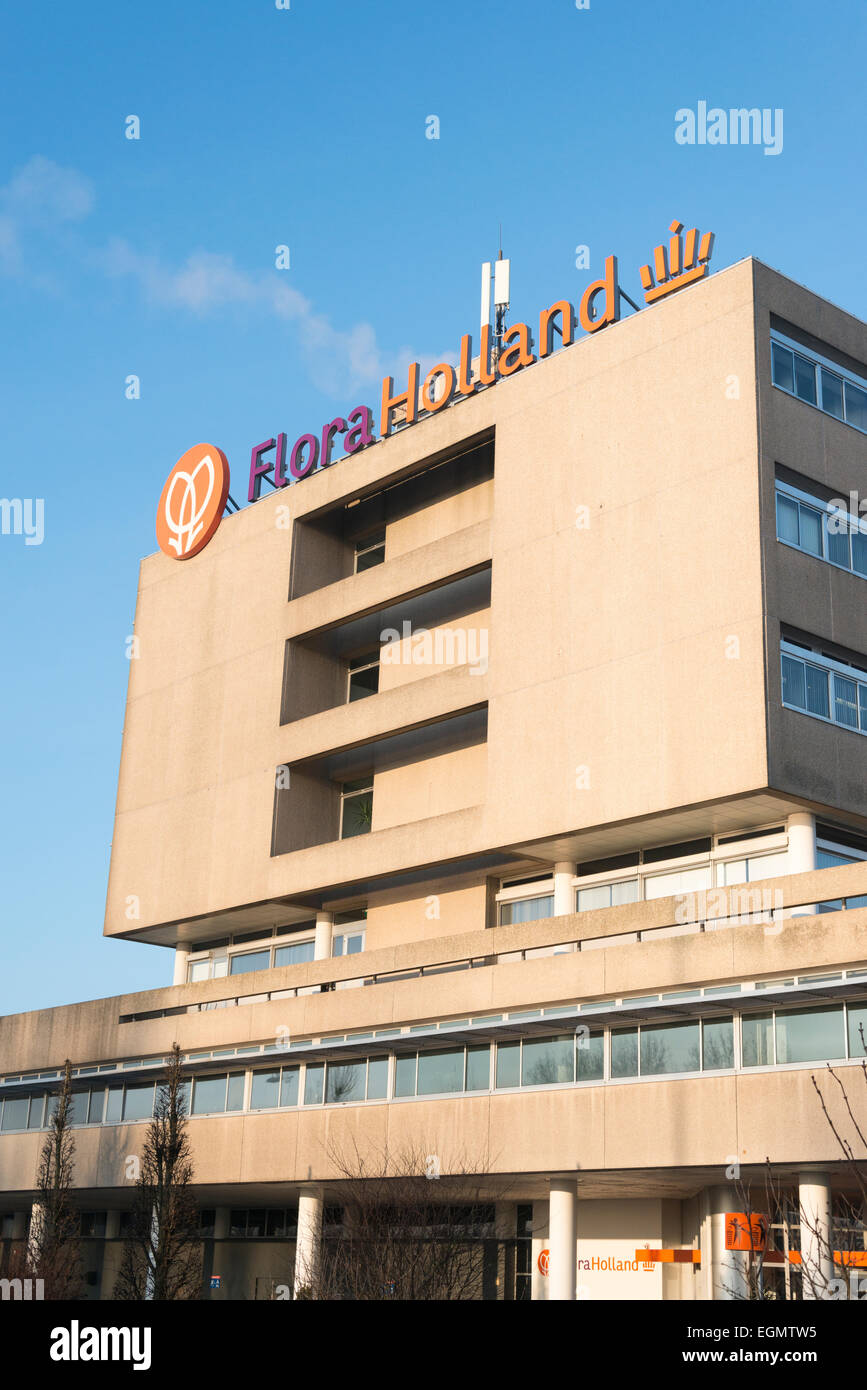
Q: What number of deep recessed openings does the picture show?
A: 3